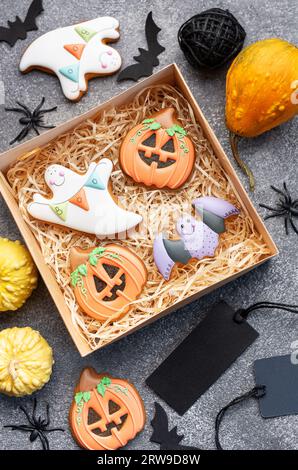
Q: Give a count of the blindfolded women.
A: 0